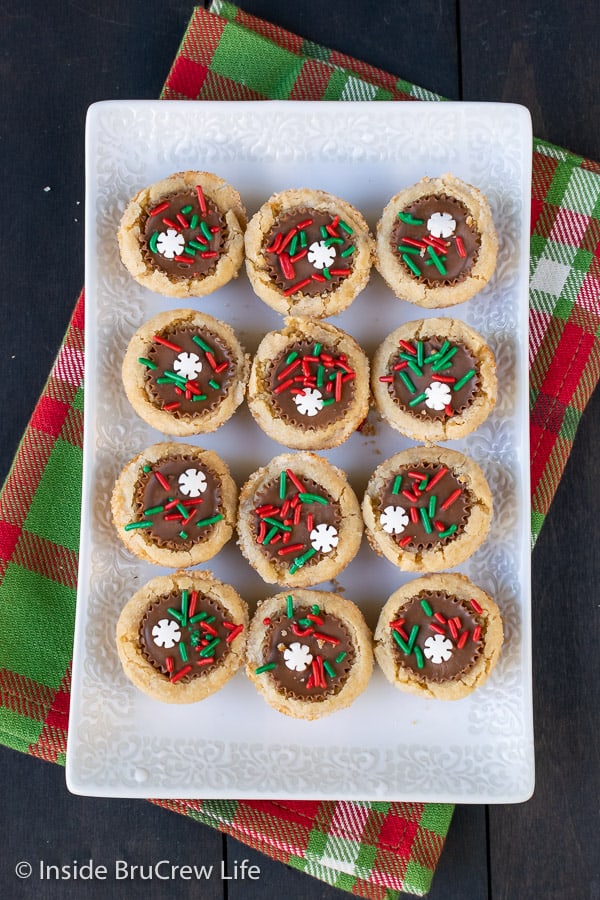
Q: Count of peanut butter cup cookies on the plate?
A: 12